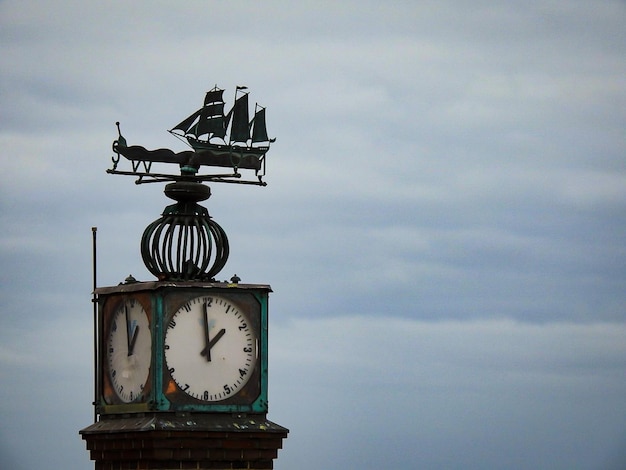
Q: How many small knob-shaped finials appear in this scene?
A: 2